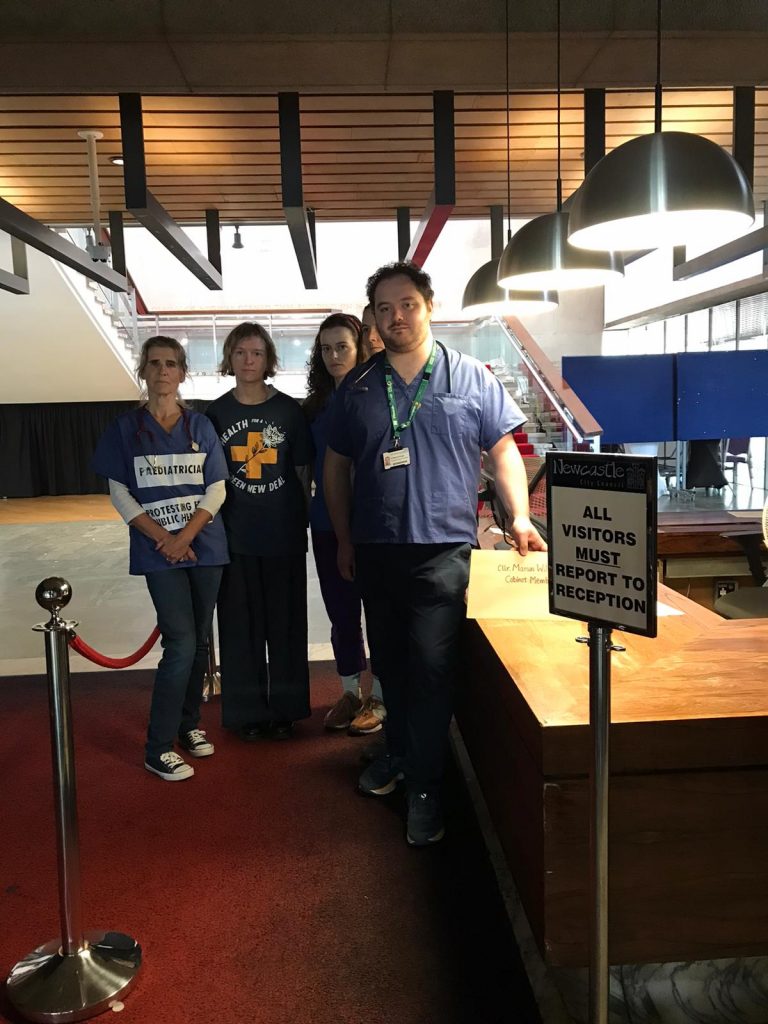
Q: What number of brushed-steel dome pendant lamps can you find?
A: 3